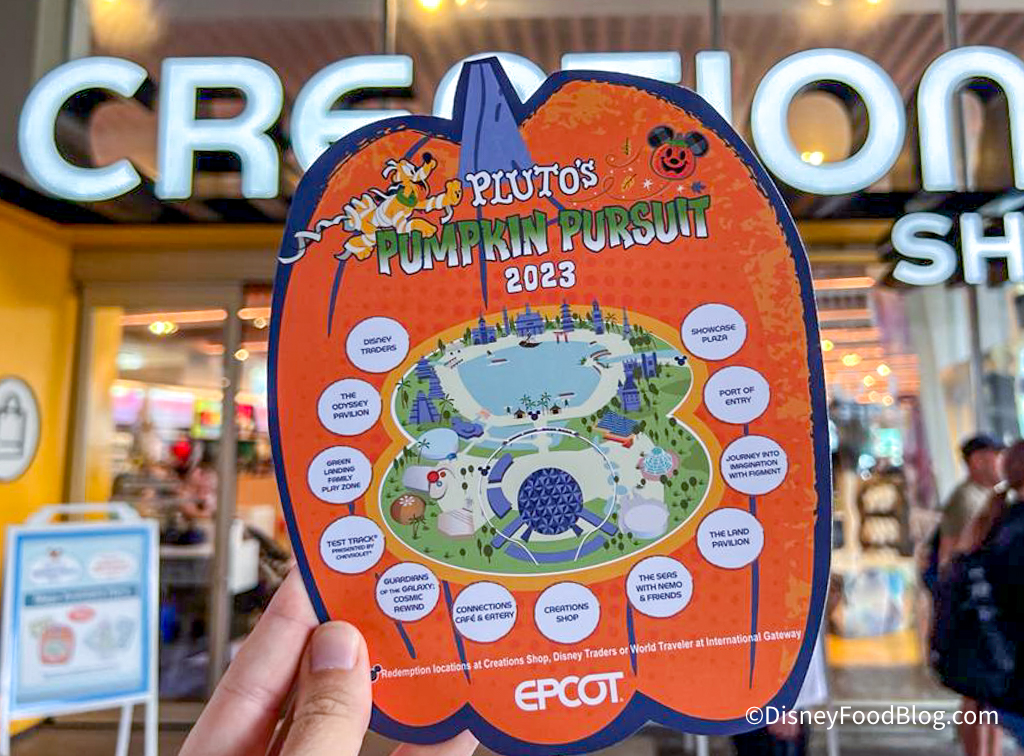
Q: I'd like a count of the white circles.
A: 12